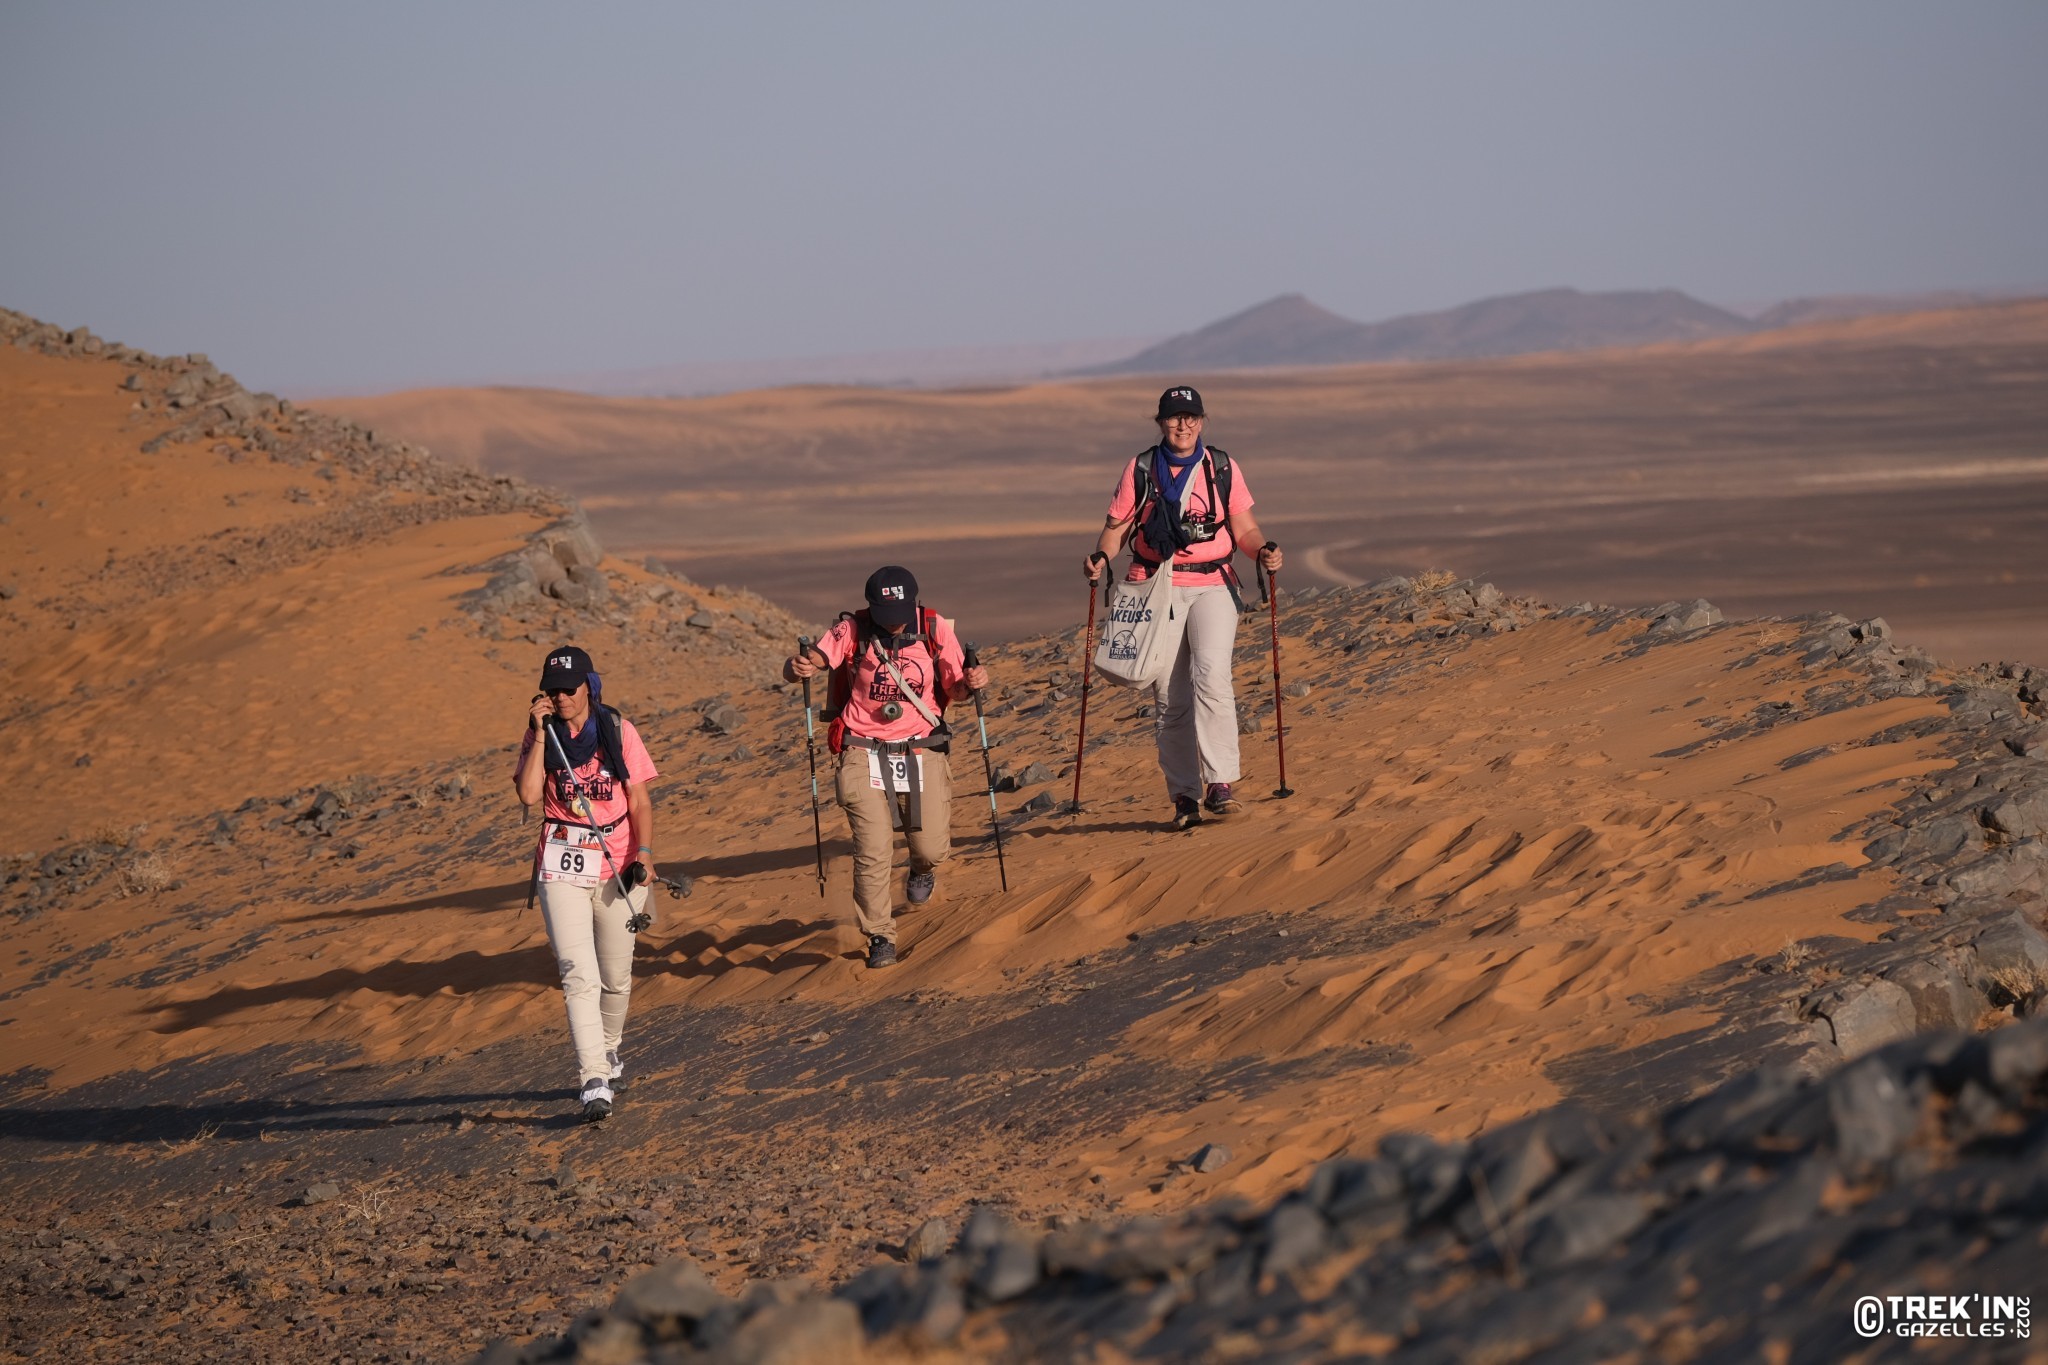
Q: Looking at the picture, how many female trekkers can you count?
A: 3